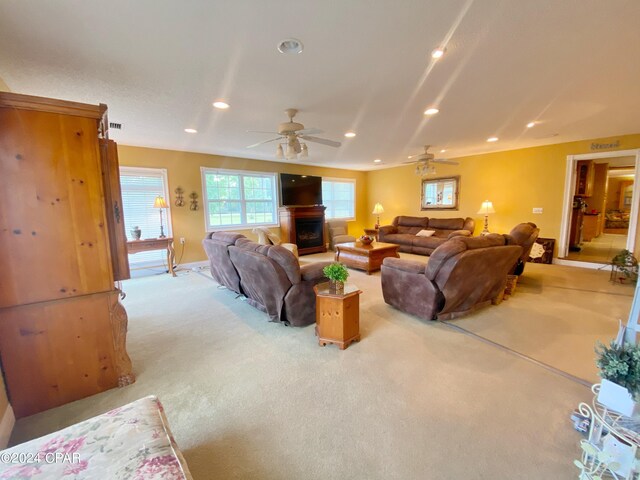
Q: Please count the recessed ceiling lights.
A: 11